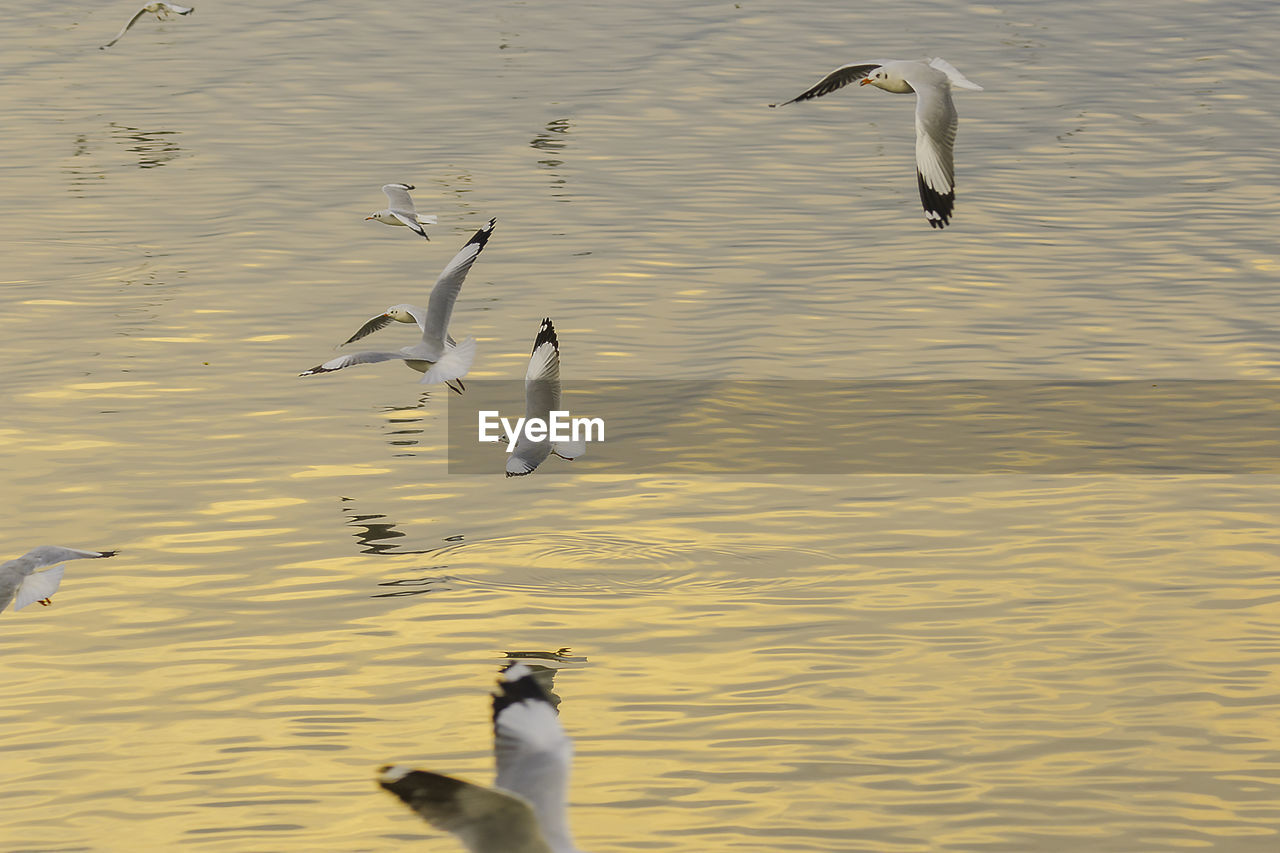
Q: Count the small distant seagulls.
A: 2